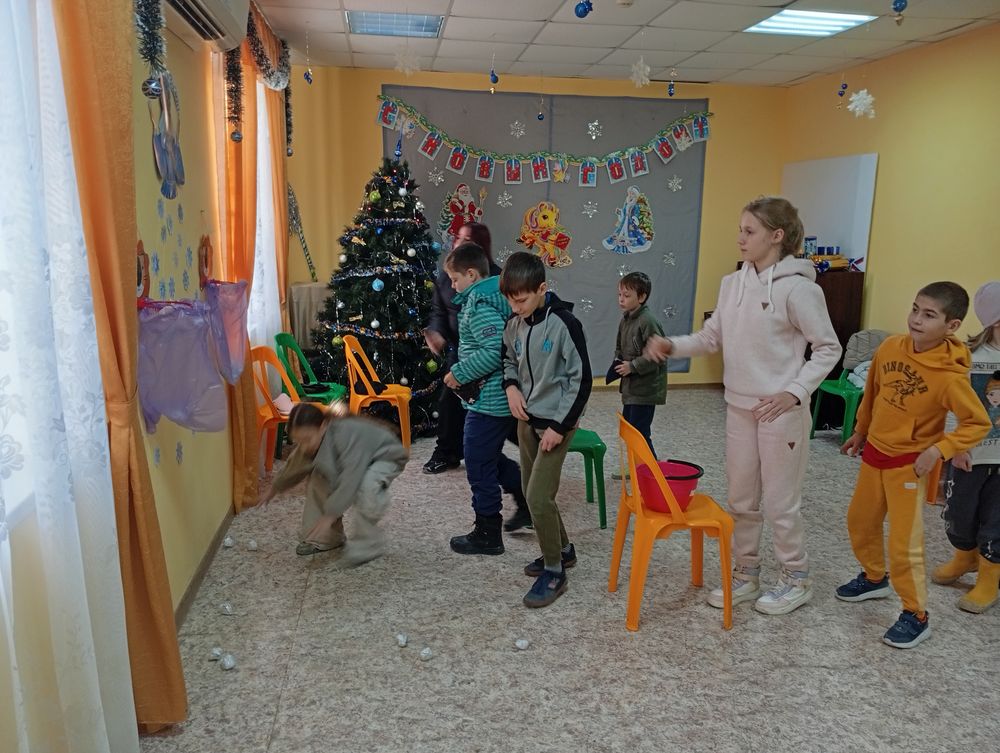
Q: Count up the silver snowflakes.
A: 13